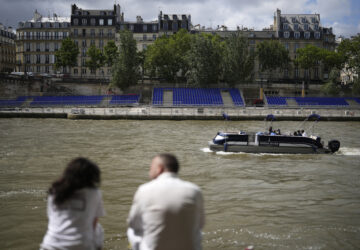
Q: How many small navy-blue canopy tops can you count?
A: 3